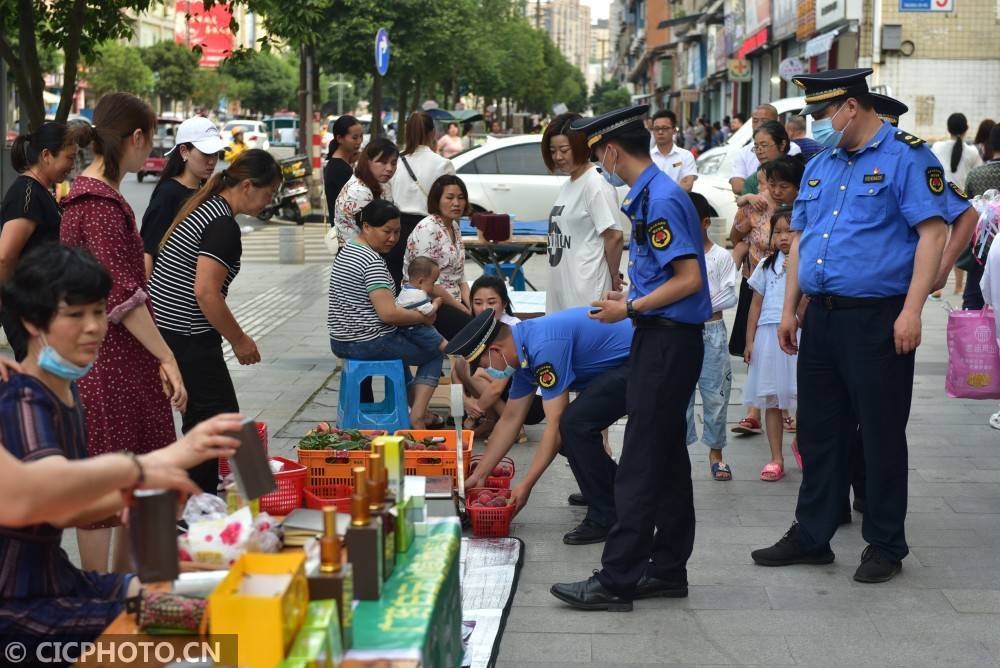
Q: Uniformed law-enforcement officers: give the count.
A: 4